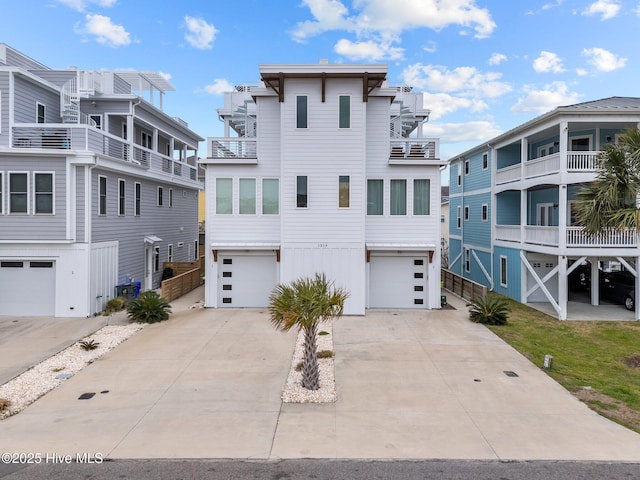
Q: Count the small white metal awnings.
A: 3